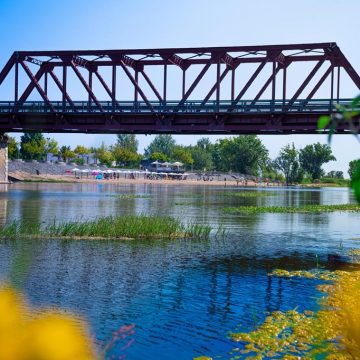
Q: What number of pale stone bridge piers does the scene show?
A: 1